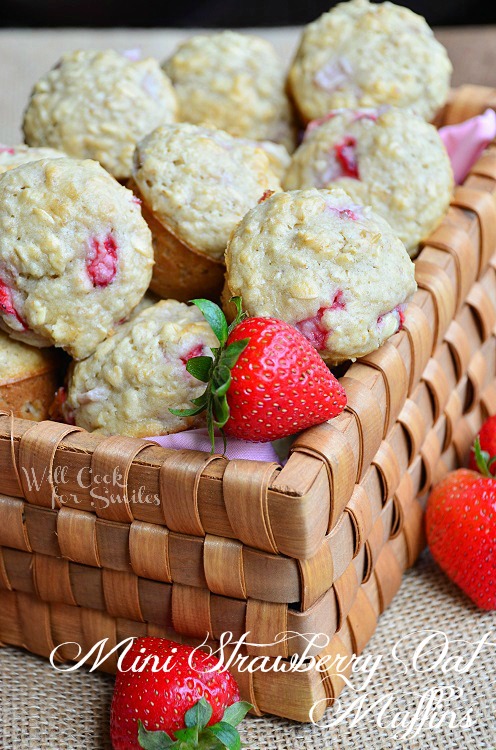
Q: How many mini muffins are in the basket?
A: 10